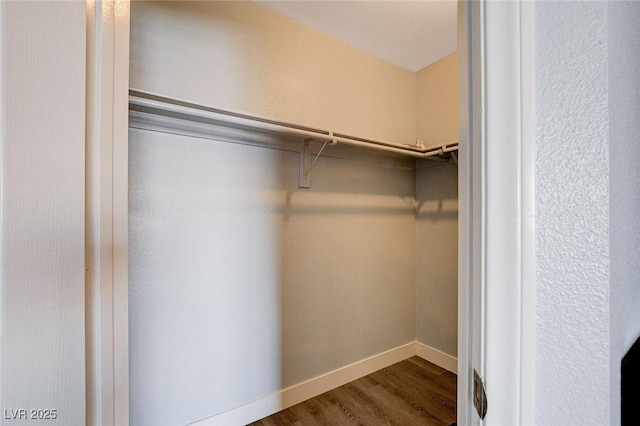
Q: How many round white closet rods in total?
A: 2